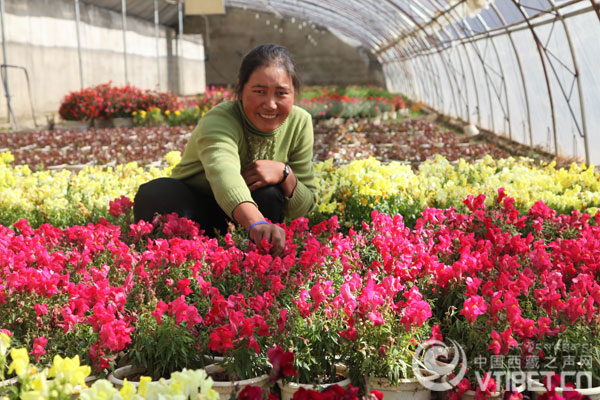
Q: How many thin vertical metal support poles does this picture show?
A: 5